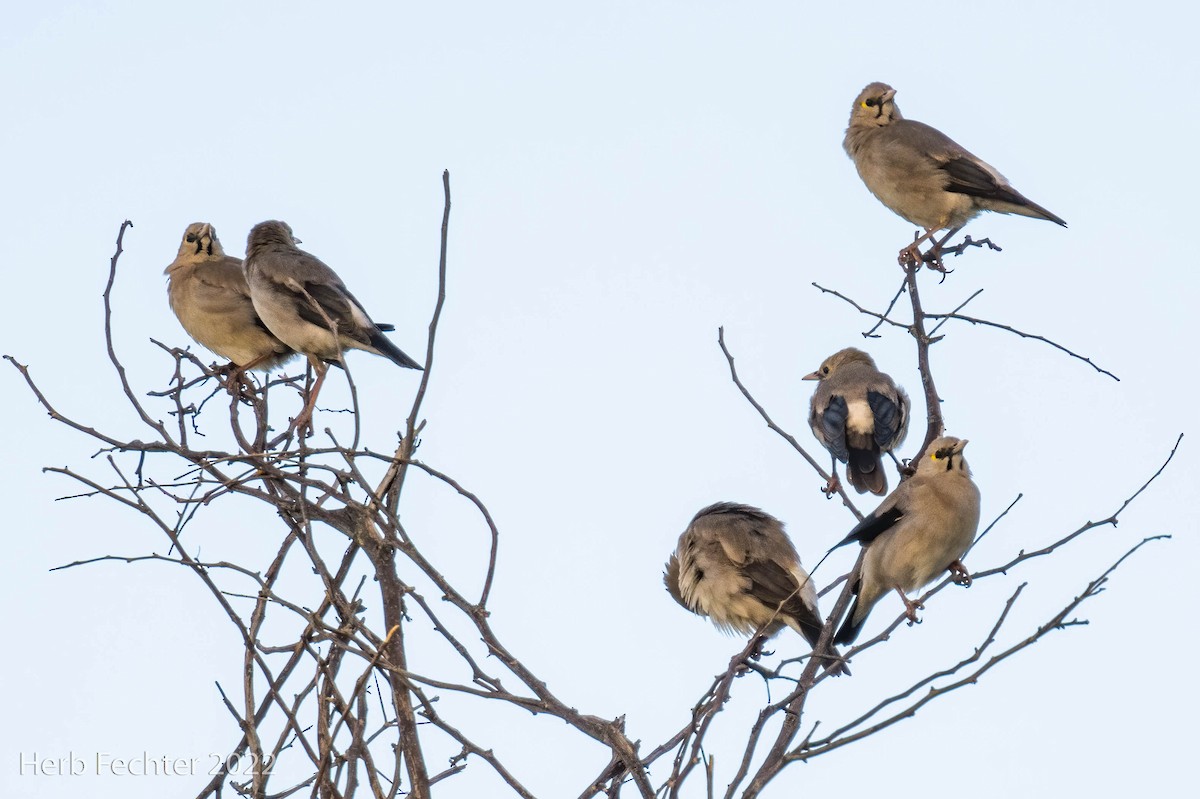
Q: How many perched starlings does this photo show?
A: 6